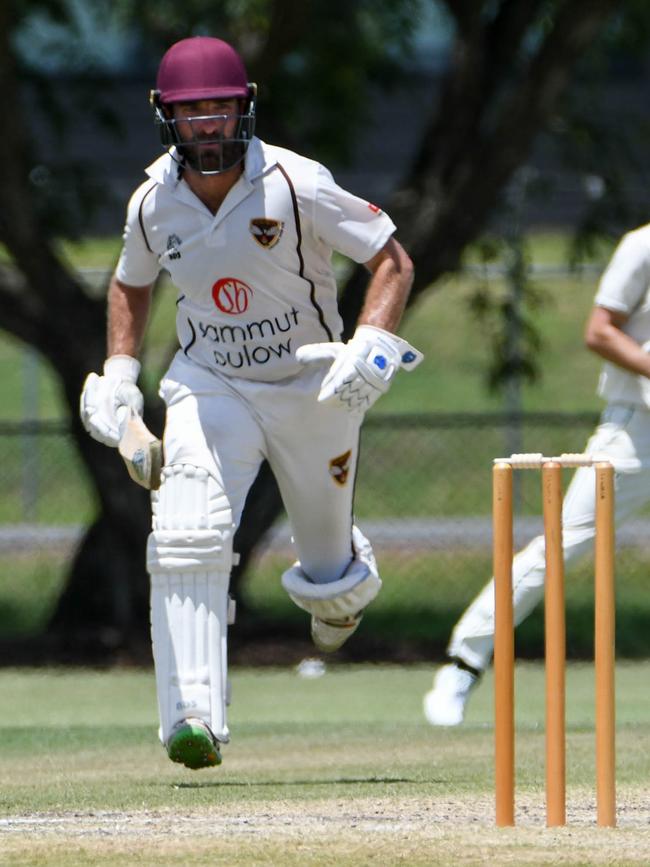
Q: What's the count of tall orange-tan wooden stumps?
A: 3